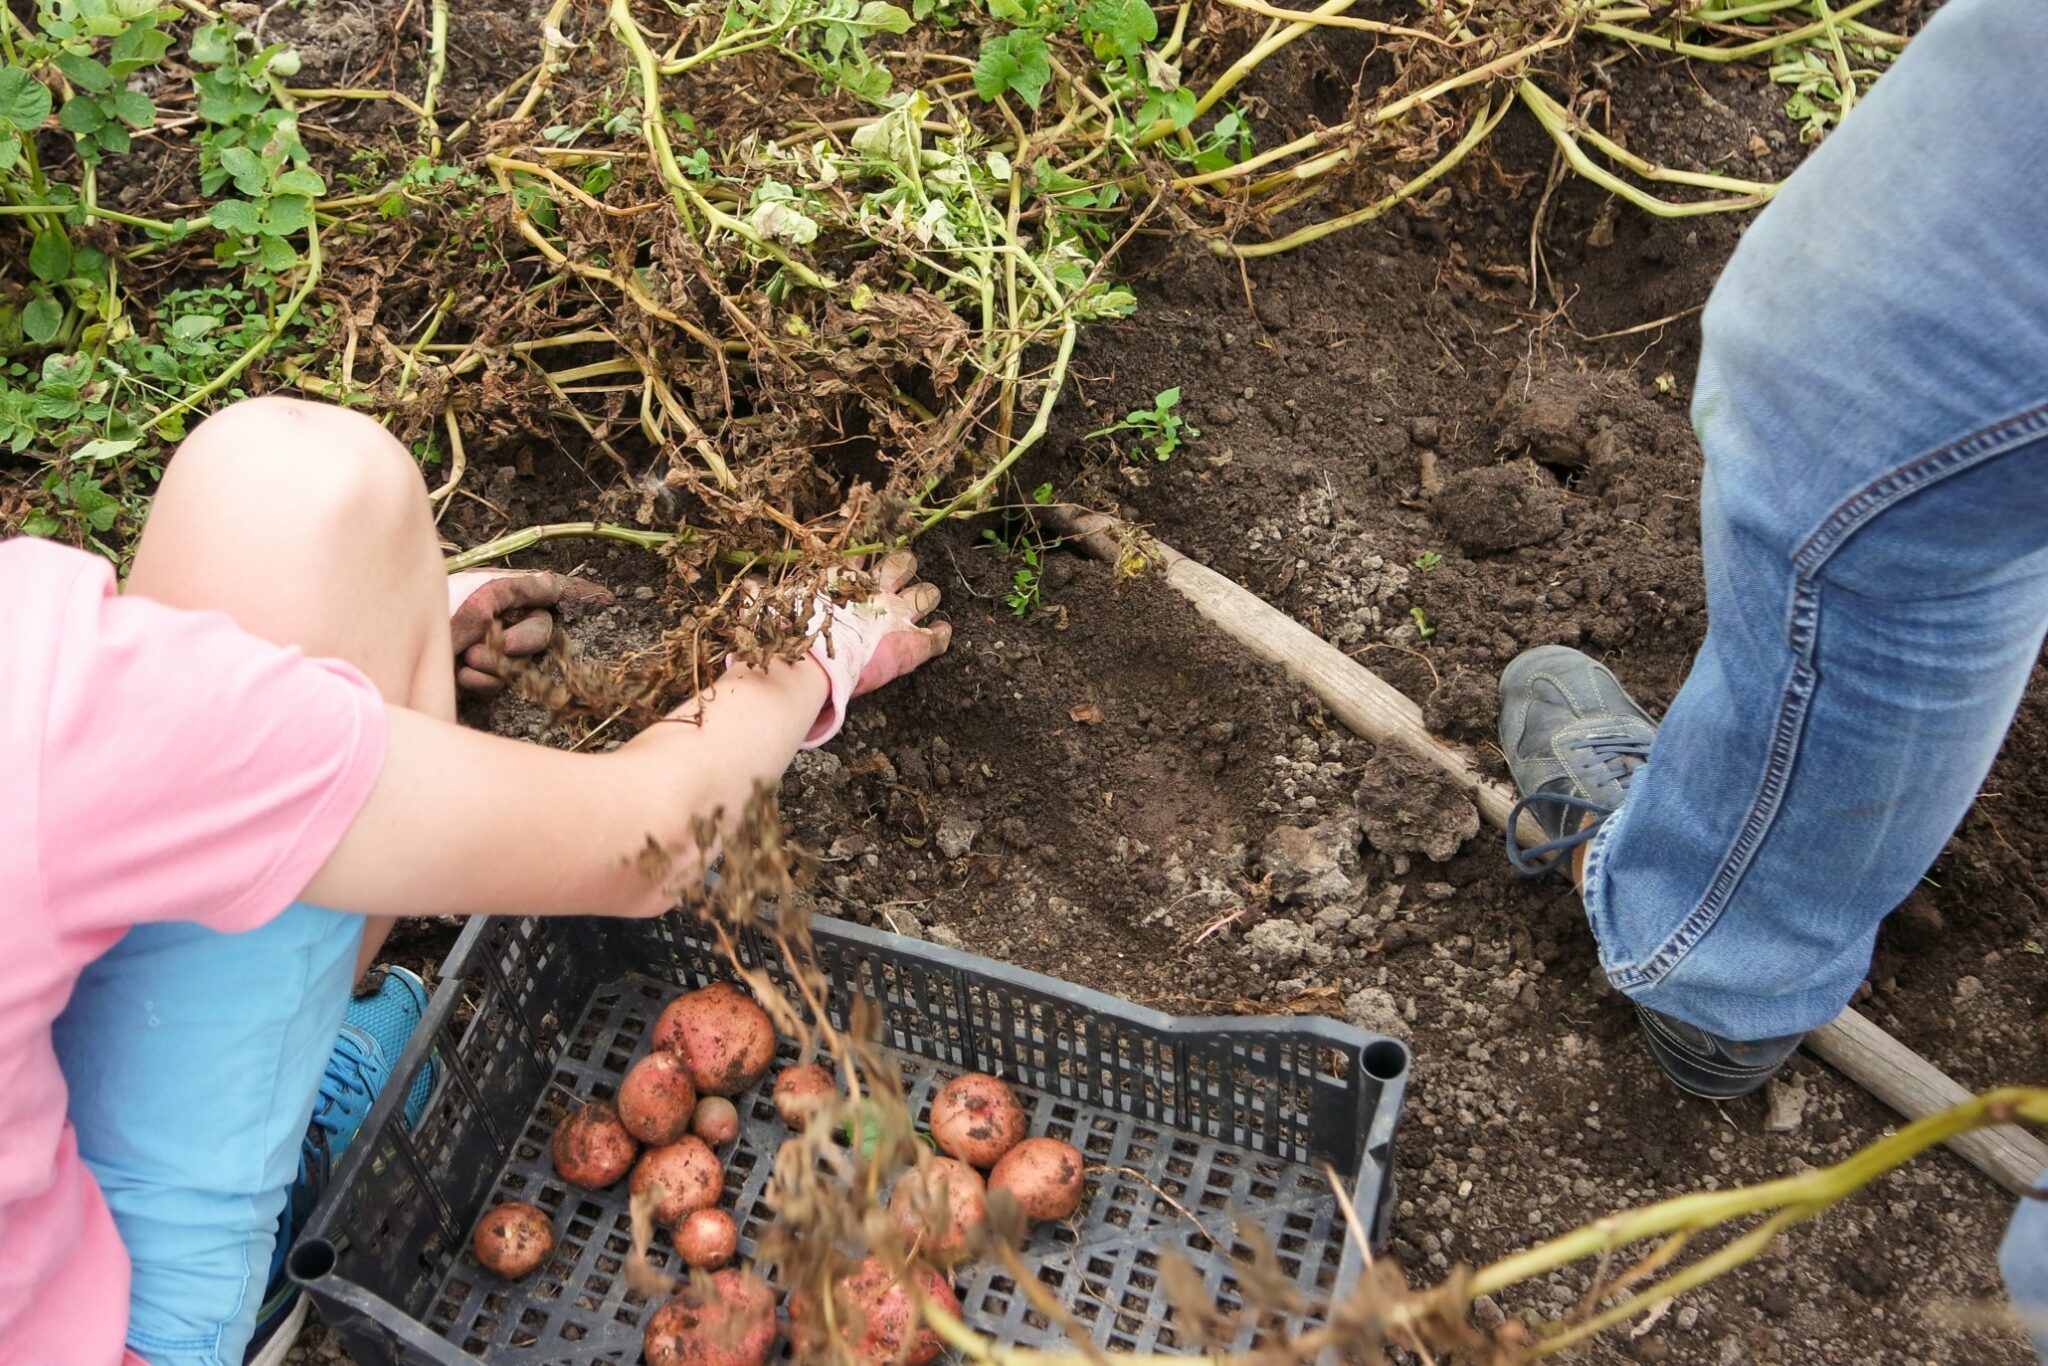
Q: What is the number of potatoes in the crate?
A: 13